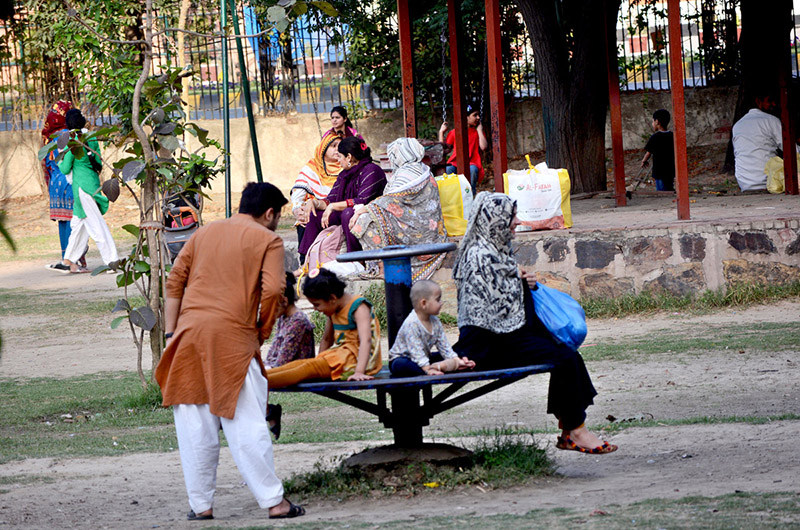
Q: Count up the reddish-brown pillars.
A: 6